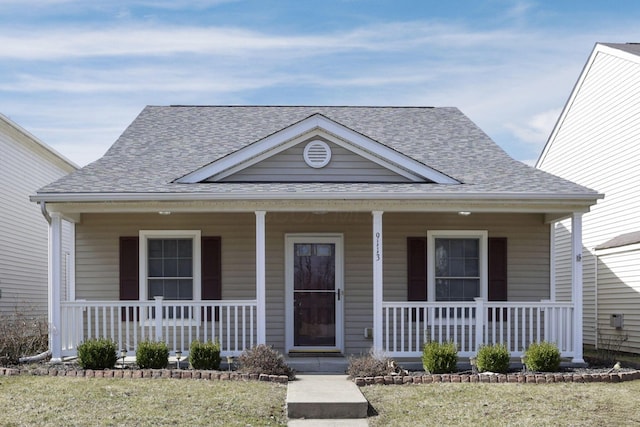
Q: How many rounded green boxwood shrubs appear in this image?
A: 6